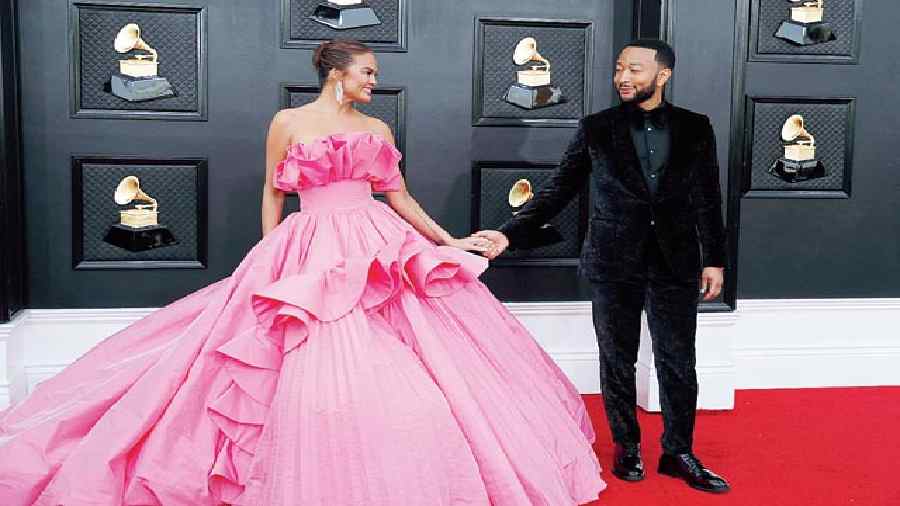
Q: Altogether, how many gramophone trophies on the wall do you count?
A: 7